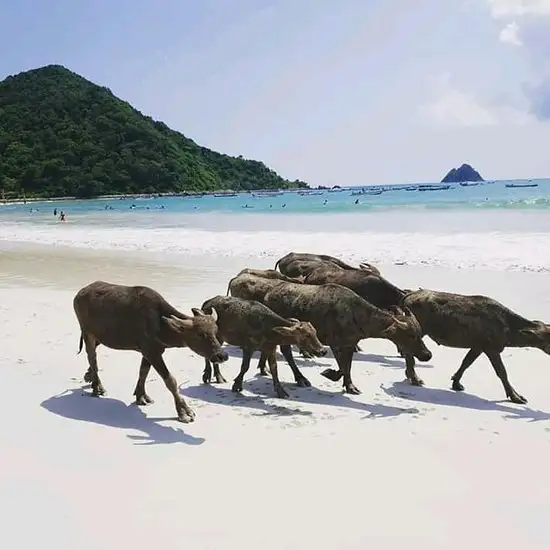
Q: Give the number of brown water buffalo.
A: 7